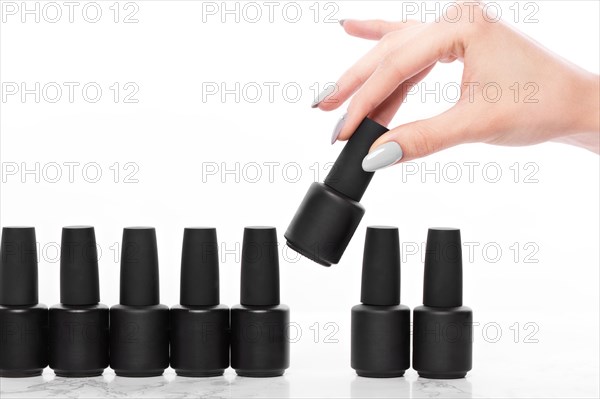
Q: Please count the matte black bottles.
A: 8